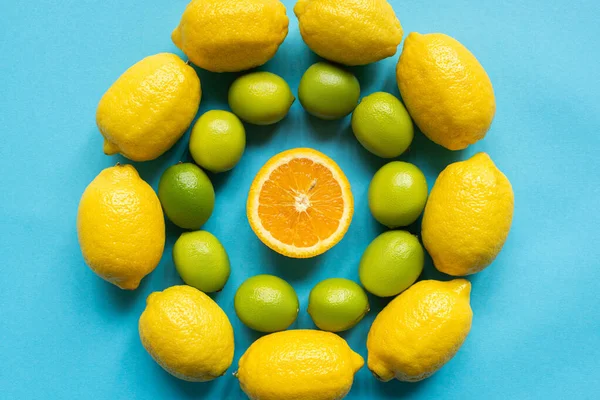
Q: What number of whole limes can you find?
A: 10